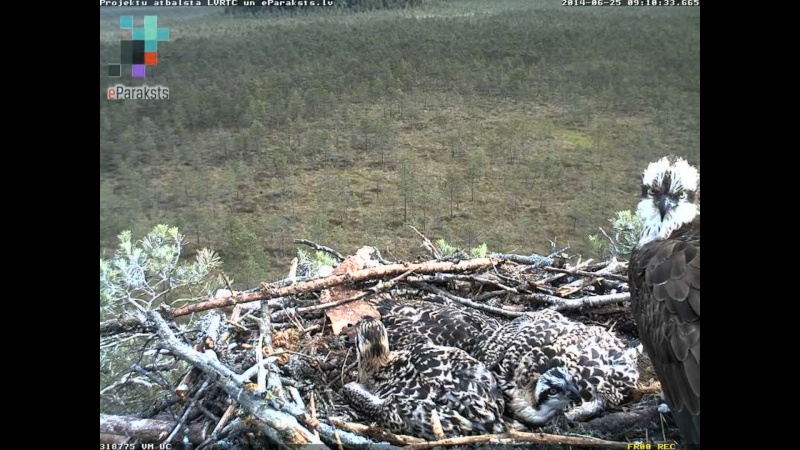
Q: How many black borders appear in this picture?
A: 2